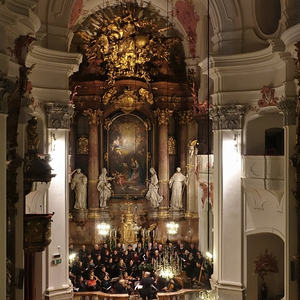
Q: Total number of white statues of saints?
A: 4